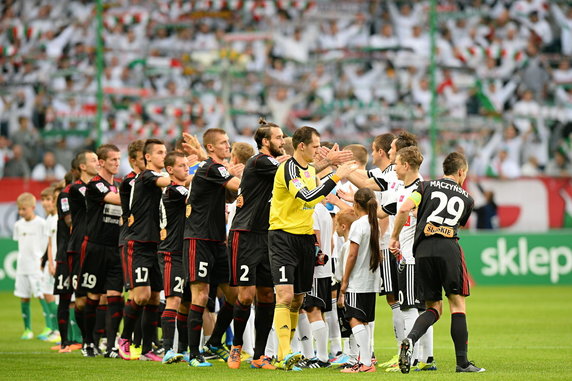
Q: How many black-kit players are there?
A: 9